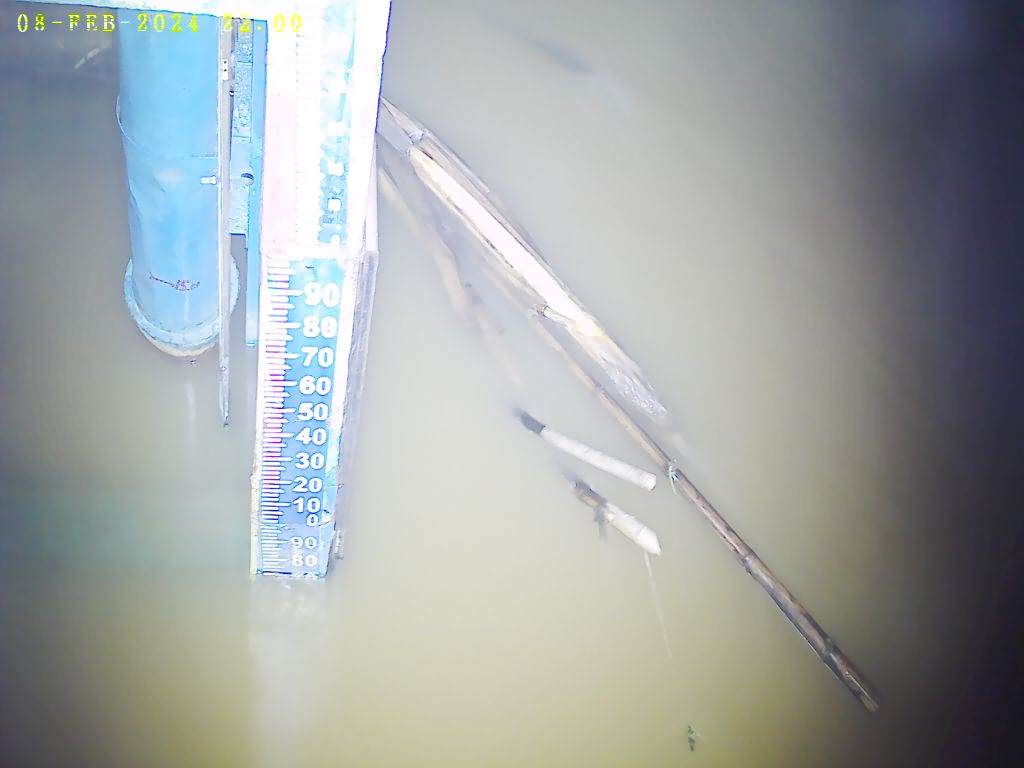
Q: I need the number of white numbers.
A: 12